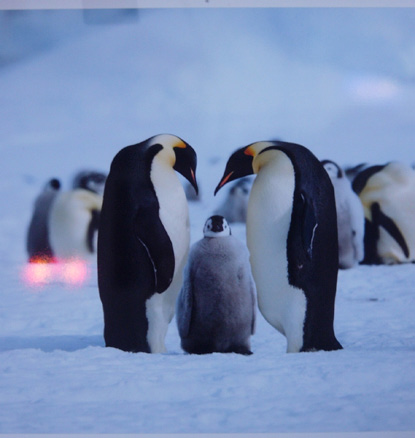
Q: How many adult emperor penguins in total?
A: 4